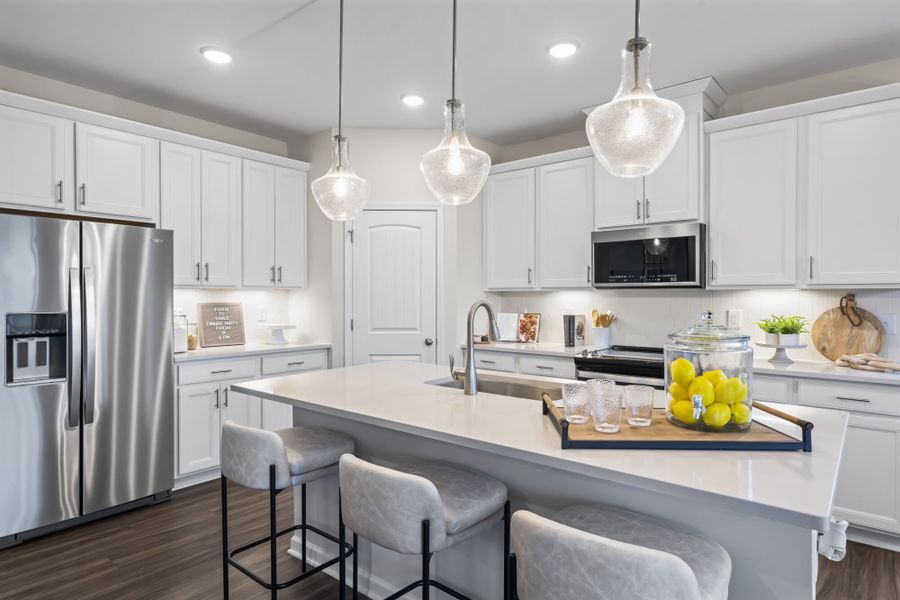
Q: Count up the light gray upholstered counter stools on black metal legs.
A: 3